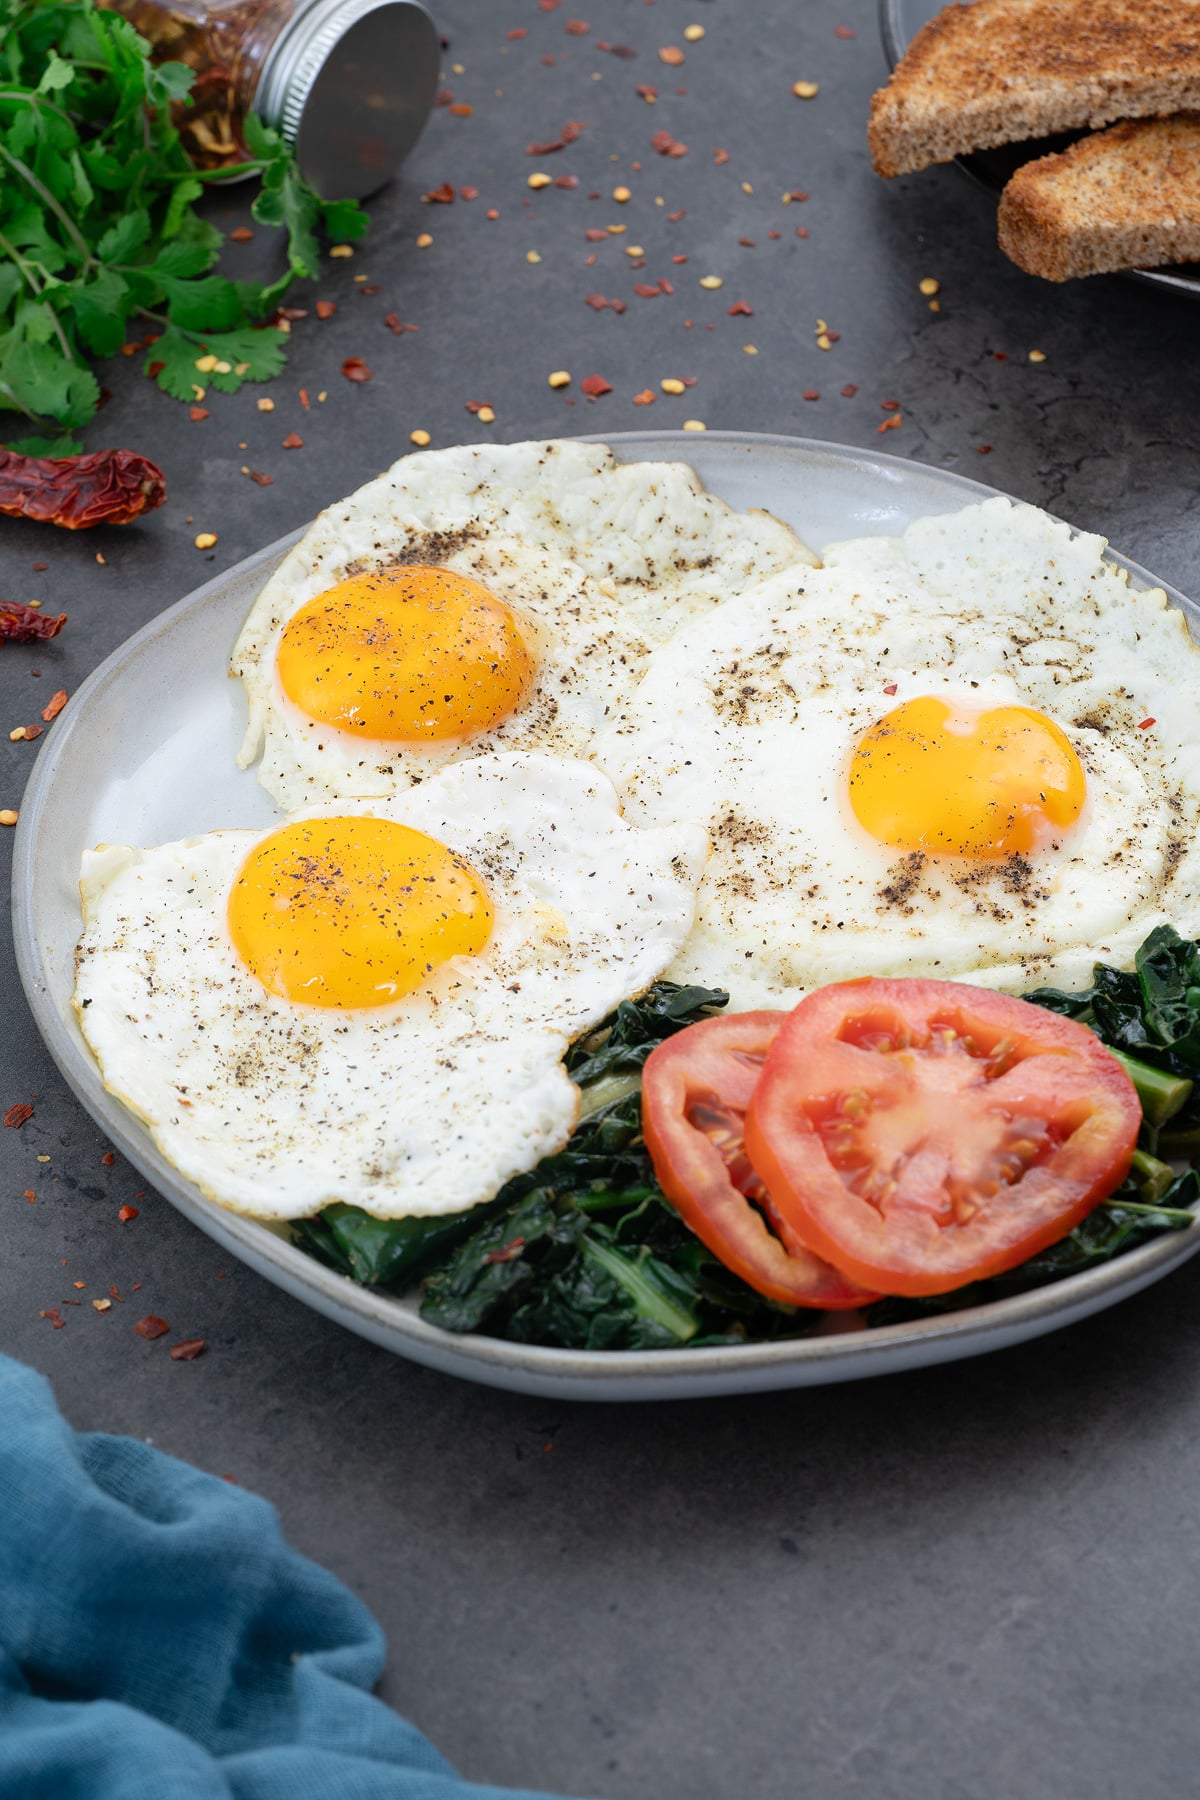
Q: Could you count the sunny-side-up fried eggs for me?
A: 3